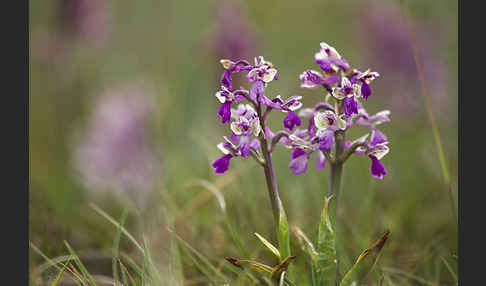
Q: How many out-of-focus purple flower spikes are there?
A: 4